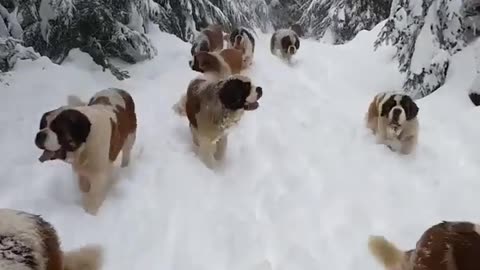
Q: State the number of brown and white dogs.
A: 9